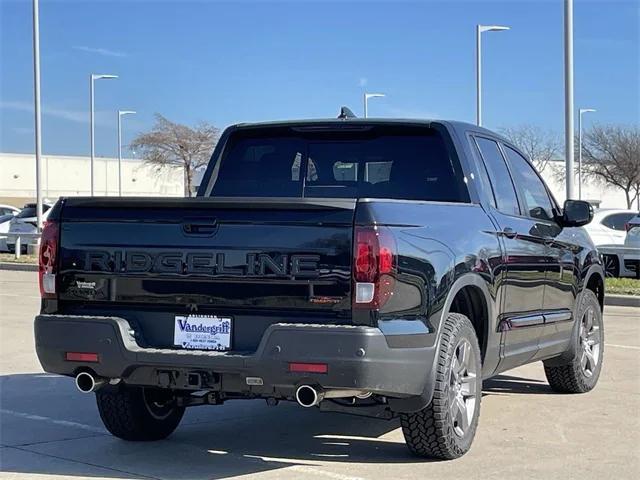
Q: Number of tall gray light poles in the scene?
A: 7